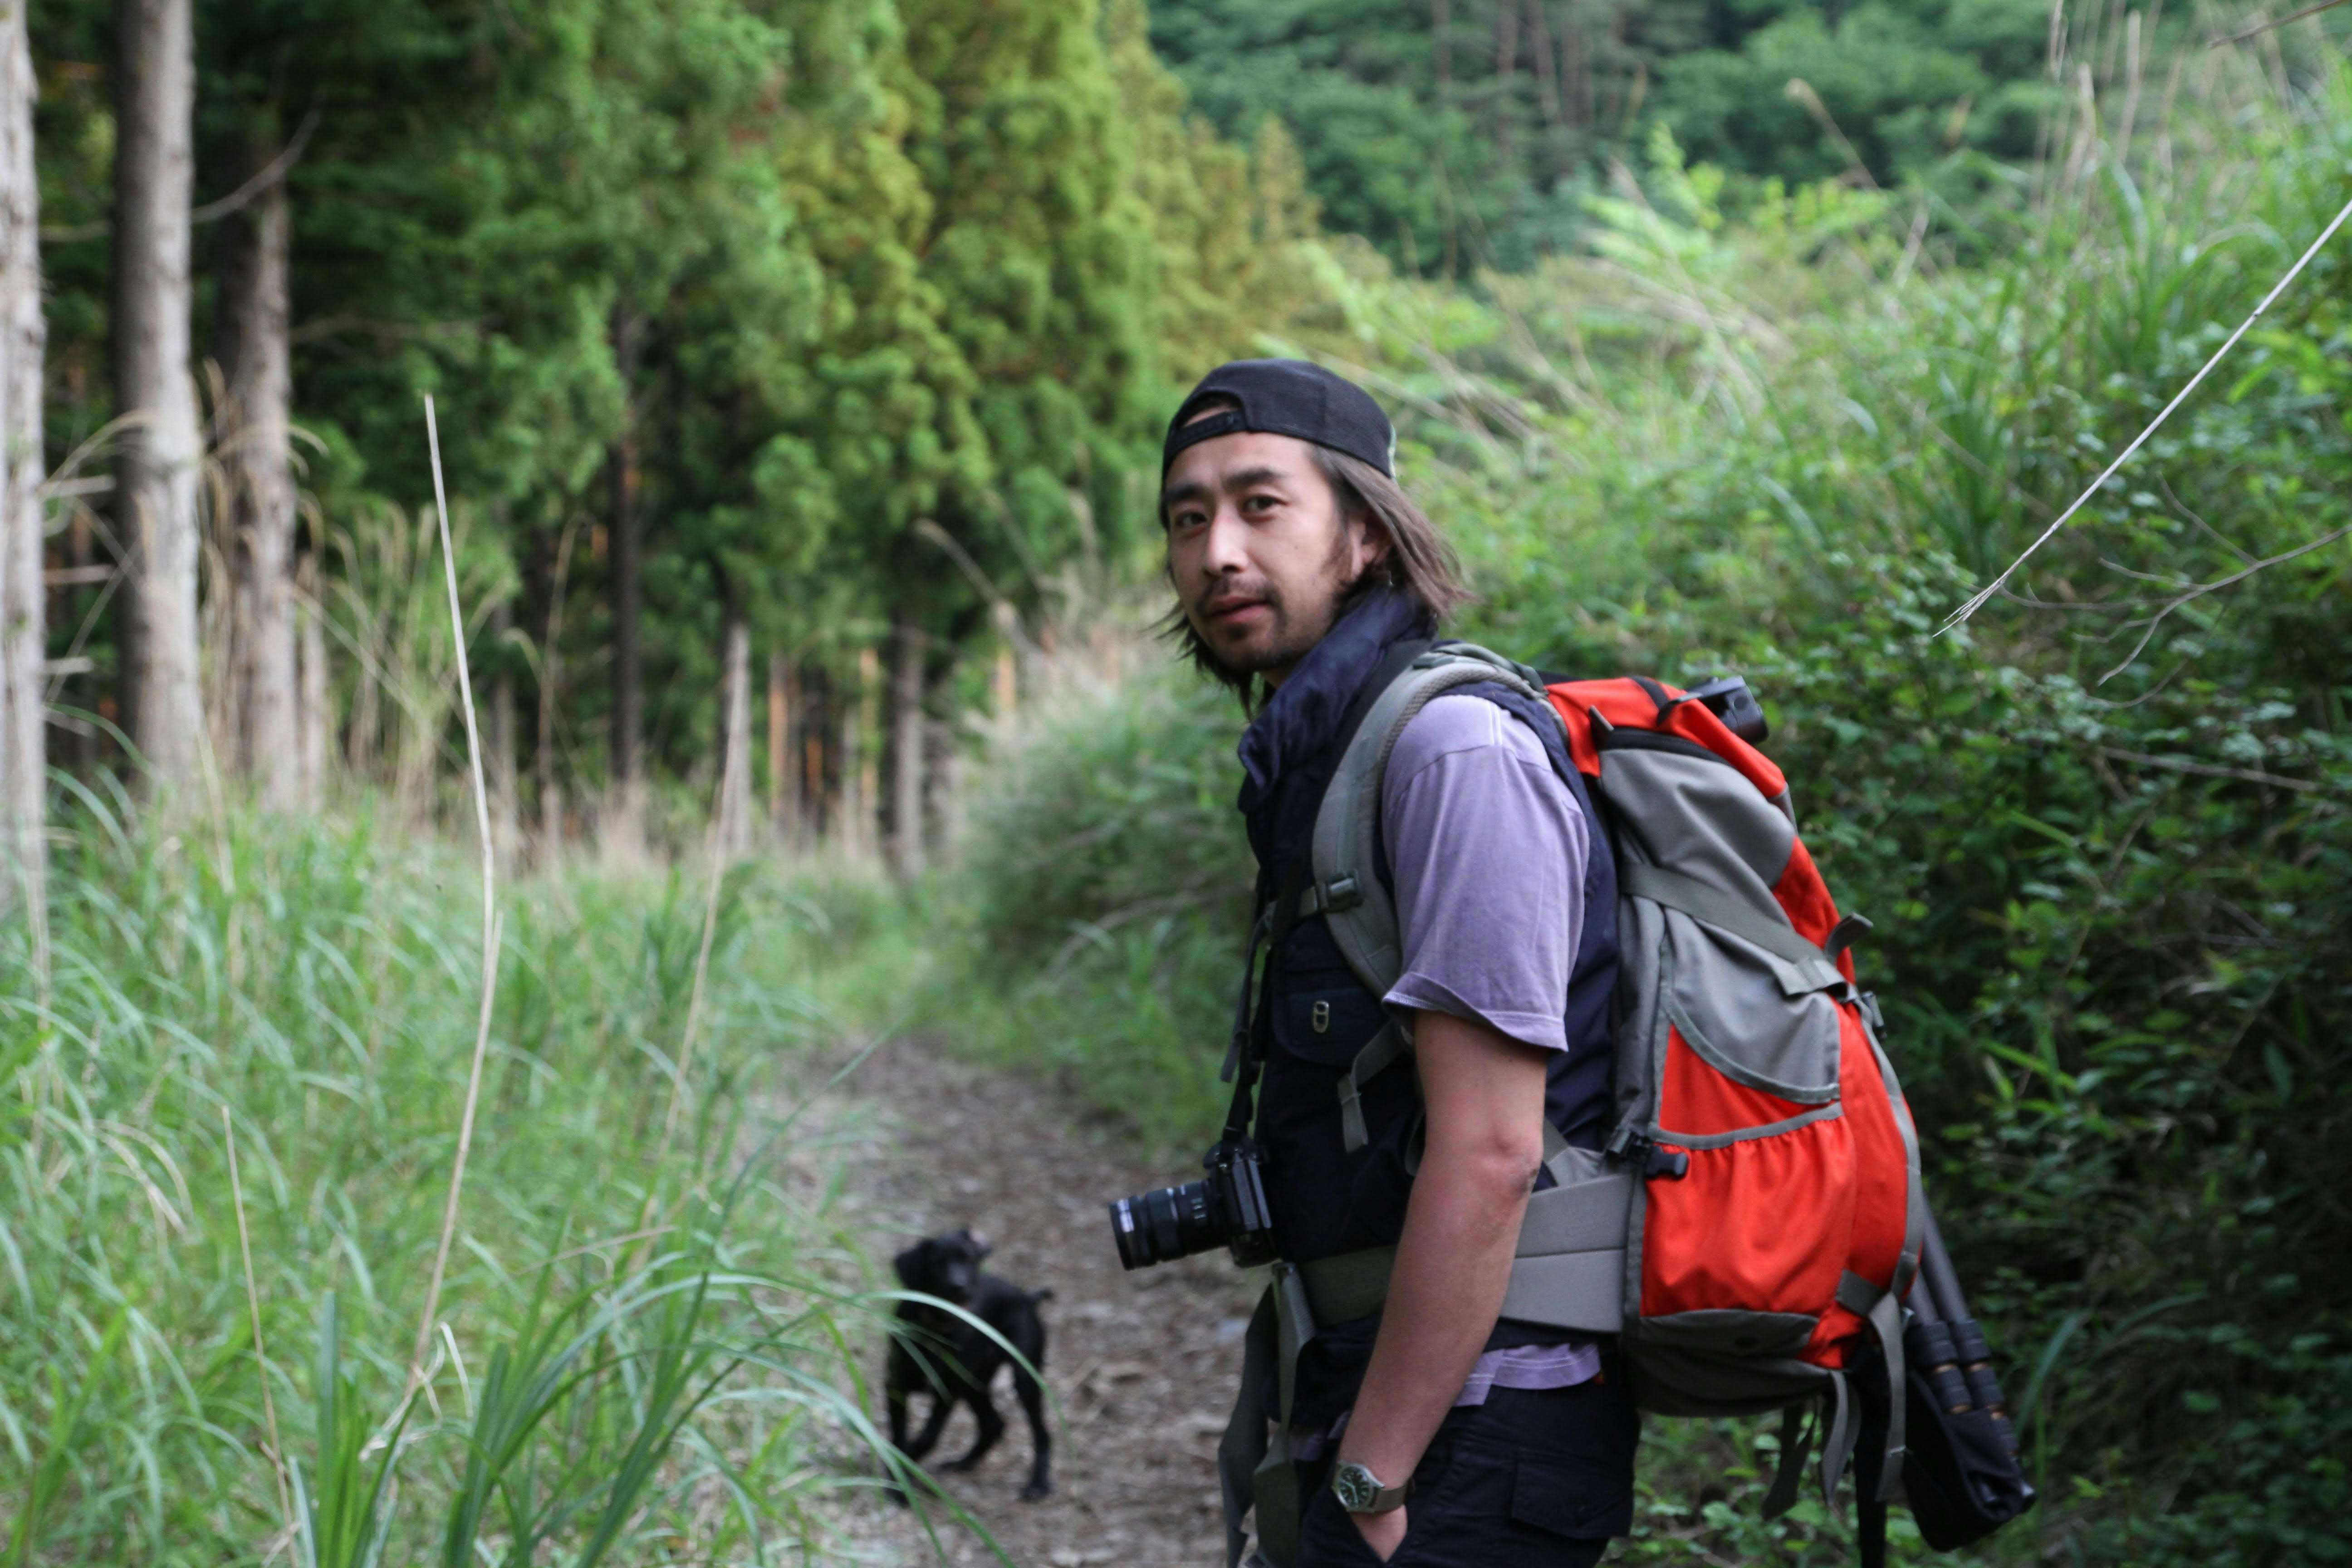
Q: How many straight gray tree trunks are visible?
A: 3